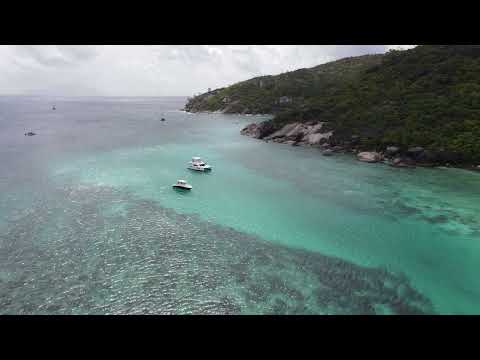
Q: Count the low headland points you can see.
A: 2